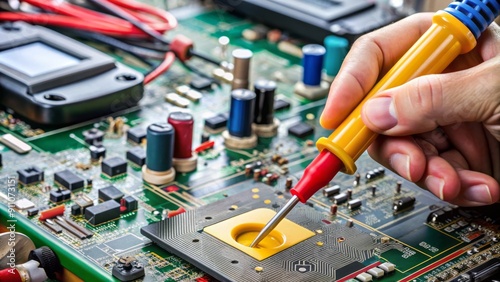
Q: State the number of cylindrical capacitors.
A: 7